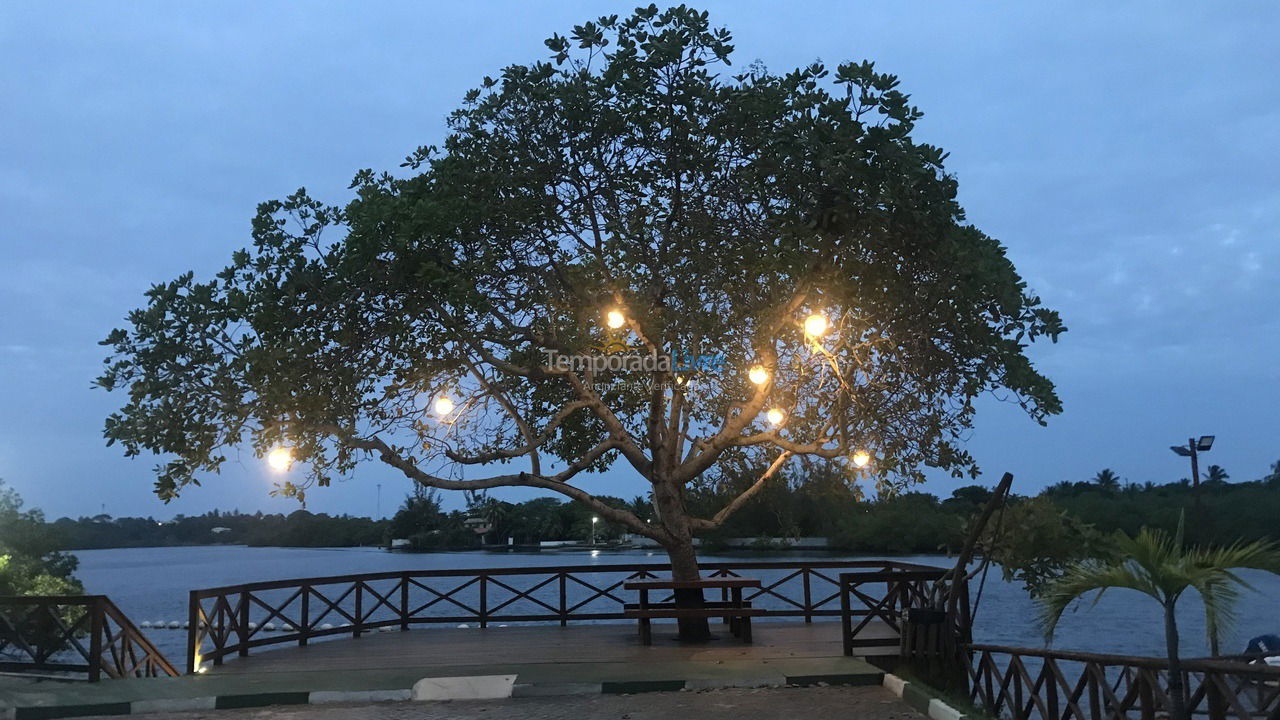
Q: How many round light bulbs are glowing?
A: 7